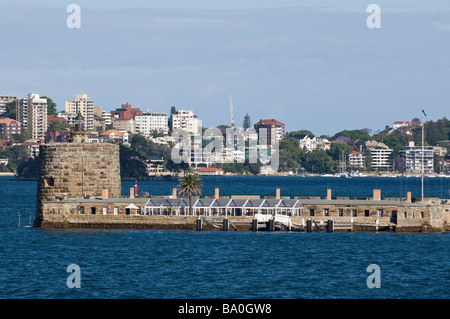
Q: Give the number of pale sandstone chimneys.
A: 8